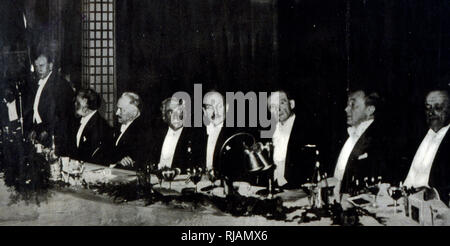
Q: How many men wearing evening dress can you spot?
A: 8